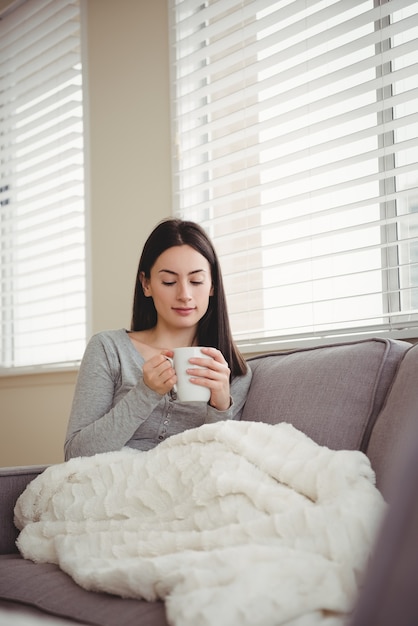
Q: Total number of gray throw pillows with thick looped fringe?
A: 0